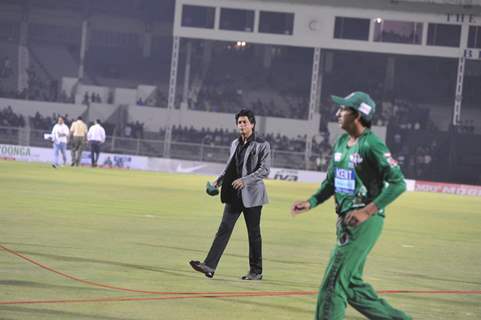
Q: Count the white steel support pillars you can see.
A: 3